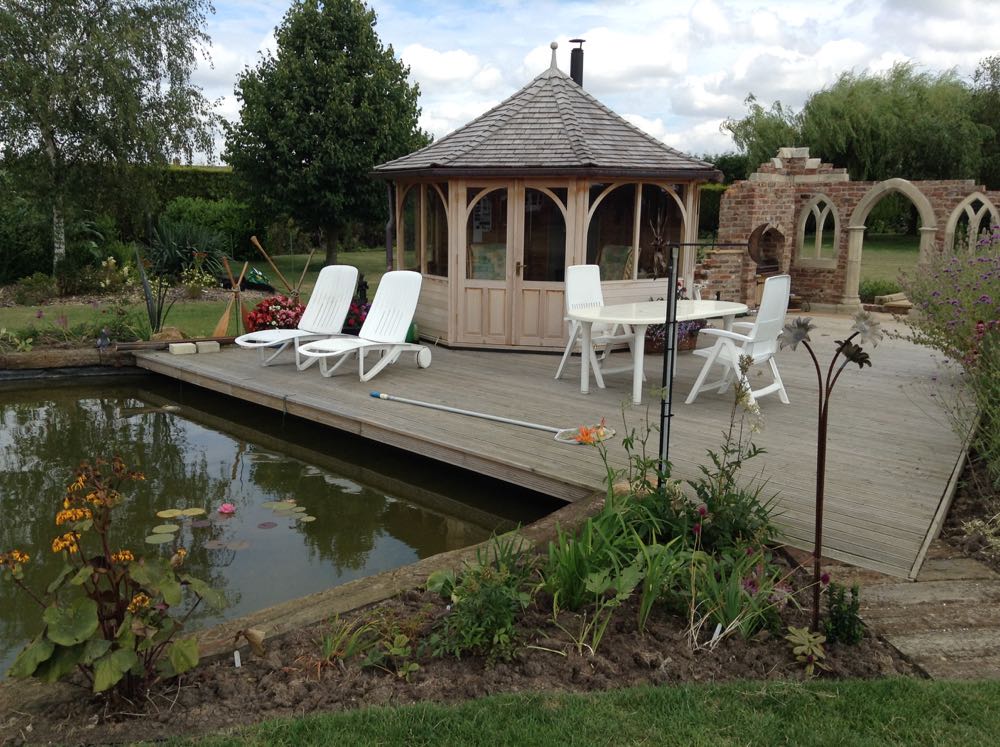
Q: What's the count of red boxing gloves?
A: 0